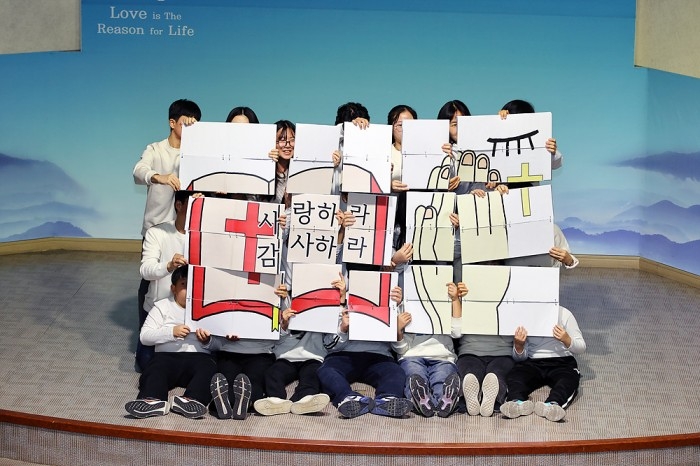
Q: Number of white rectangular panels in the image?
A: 15